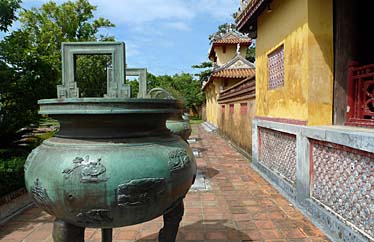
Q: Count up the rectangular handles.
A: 2